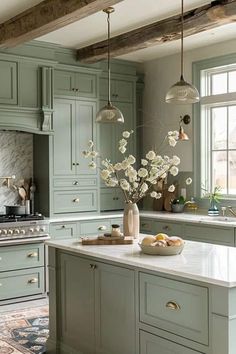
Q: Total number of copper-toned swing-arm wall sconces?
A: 1